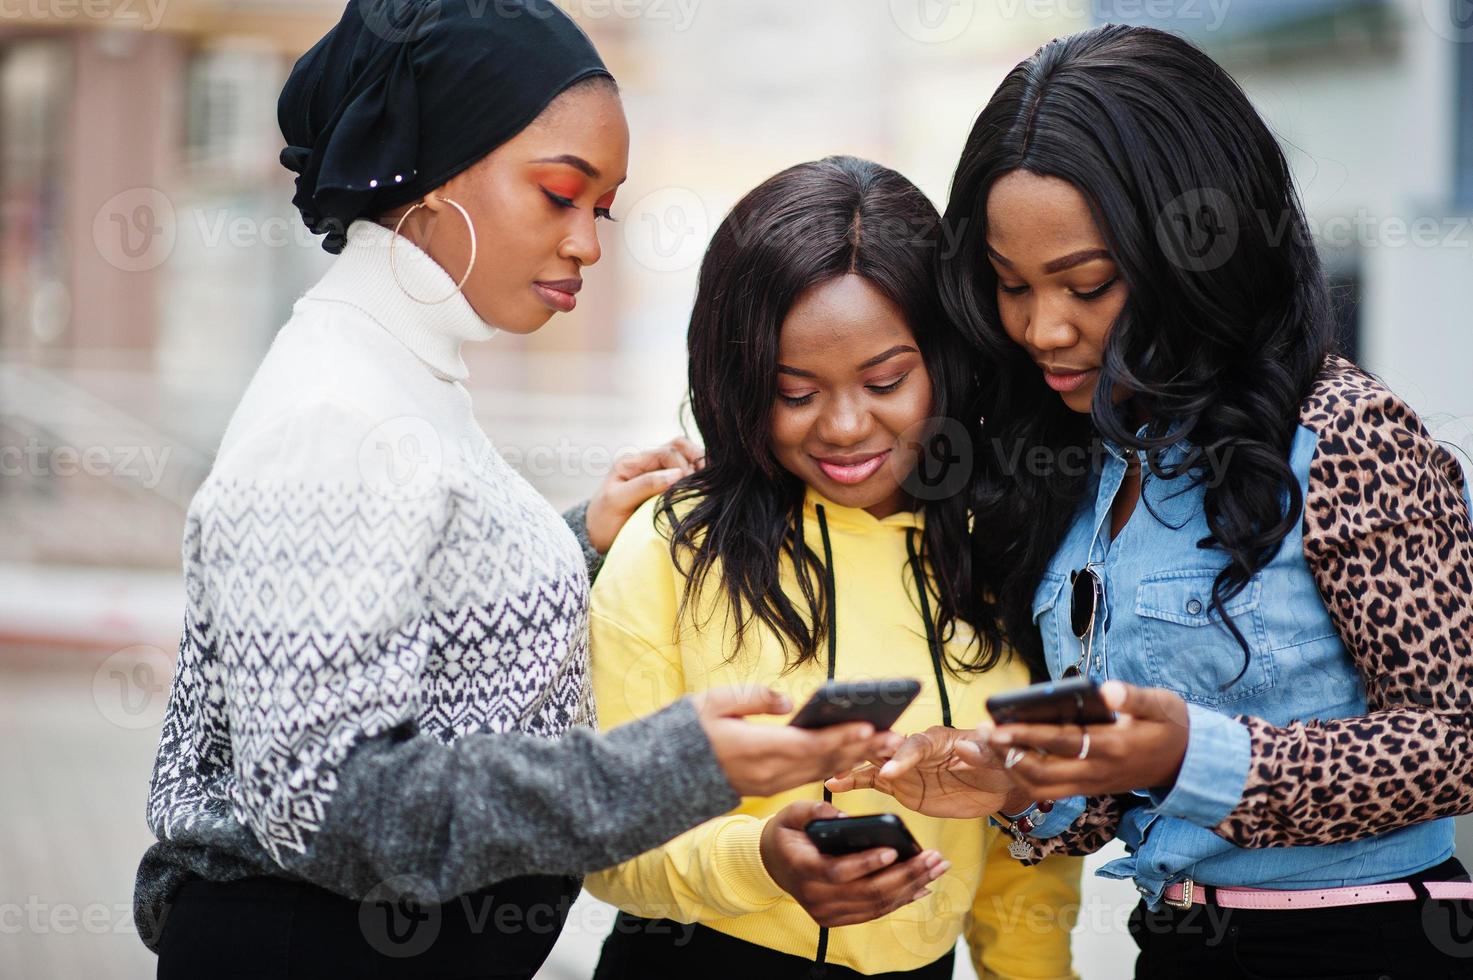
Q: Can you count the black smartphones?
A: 3